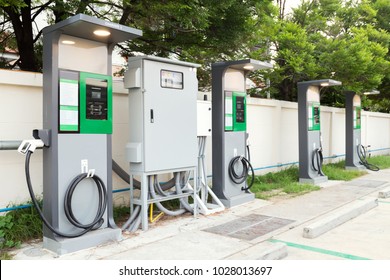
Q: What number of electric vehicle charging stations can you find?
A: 4